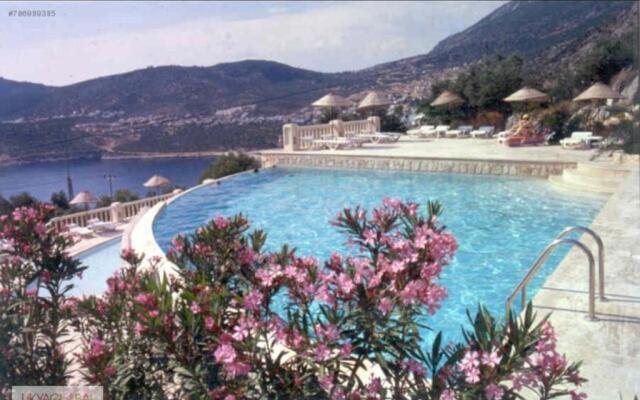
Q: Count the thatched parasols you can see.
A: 7